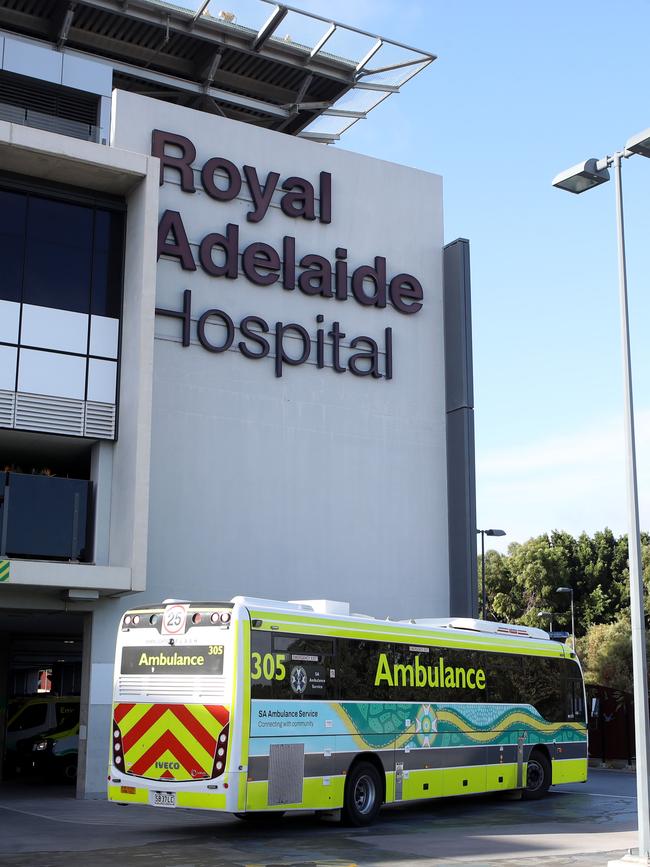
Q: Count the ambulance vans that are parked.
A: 2